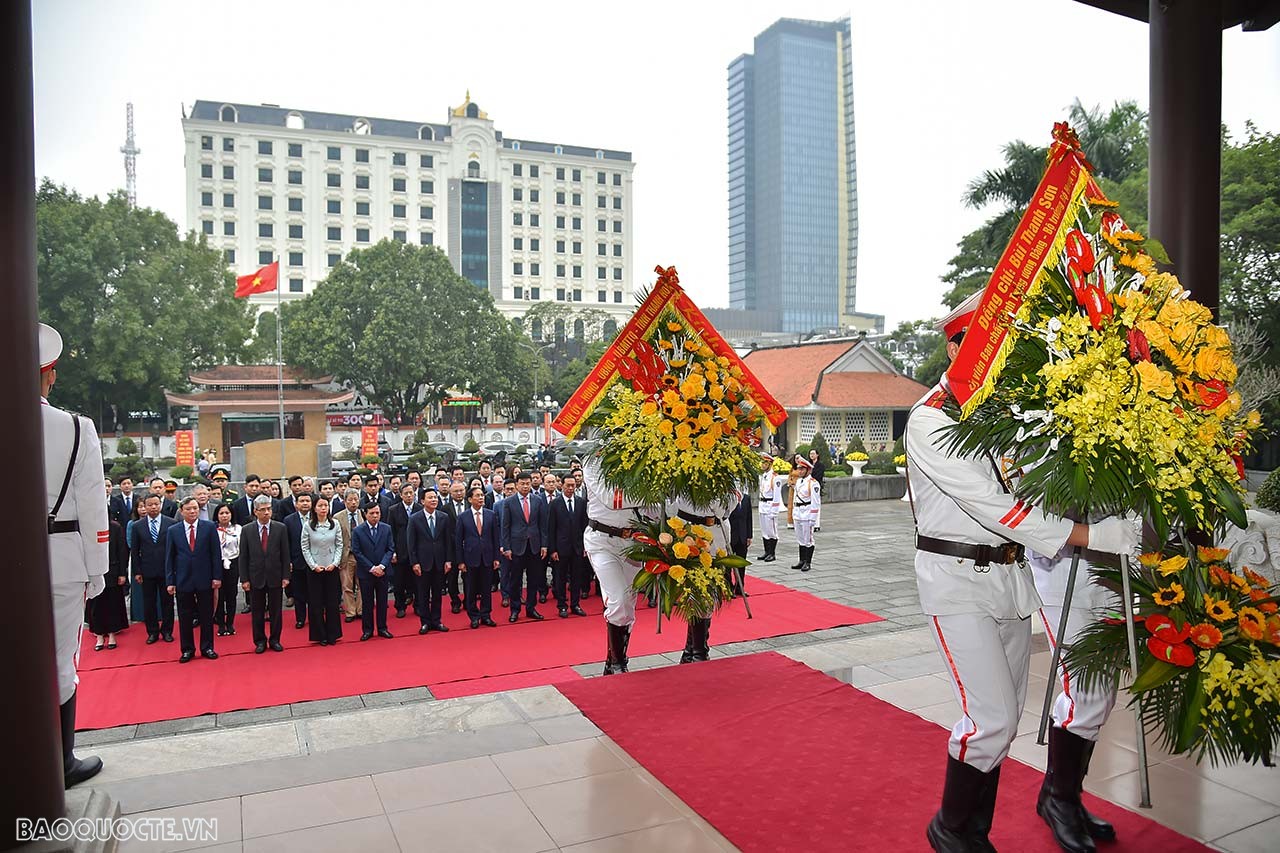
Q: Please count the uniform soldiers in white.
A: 7